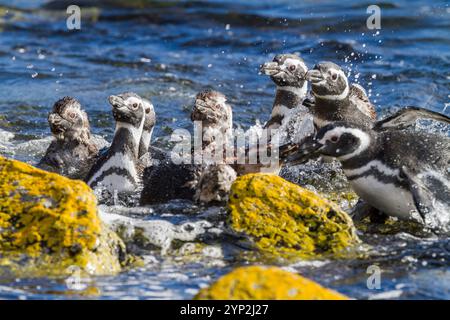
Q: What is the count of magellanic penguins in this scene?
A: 7